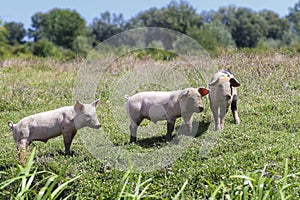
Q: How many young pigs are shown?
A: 3